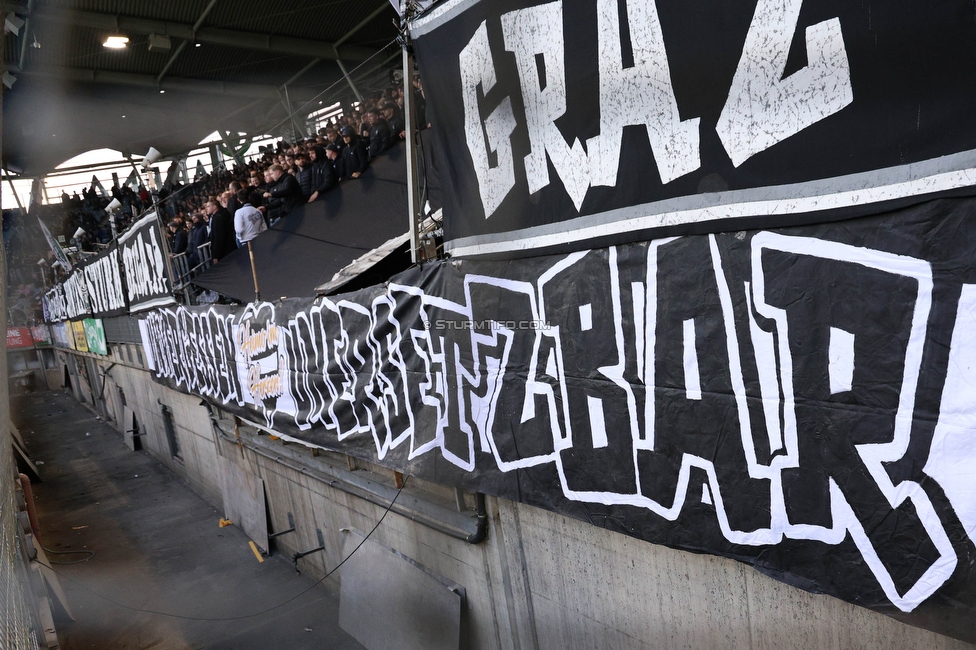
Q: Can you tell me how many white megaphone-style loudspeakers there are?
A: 5